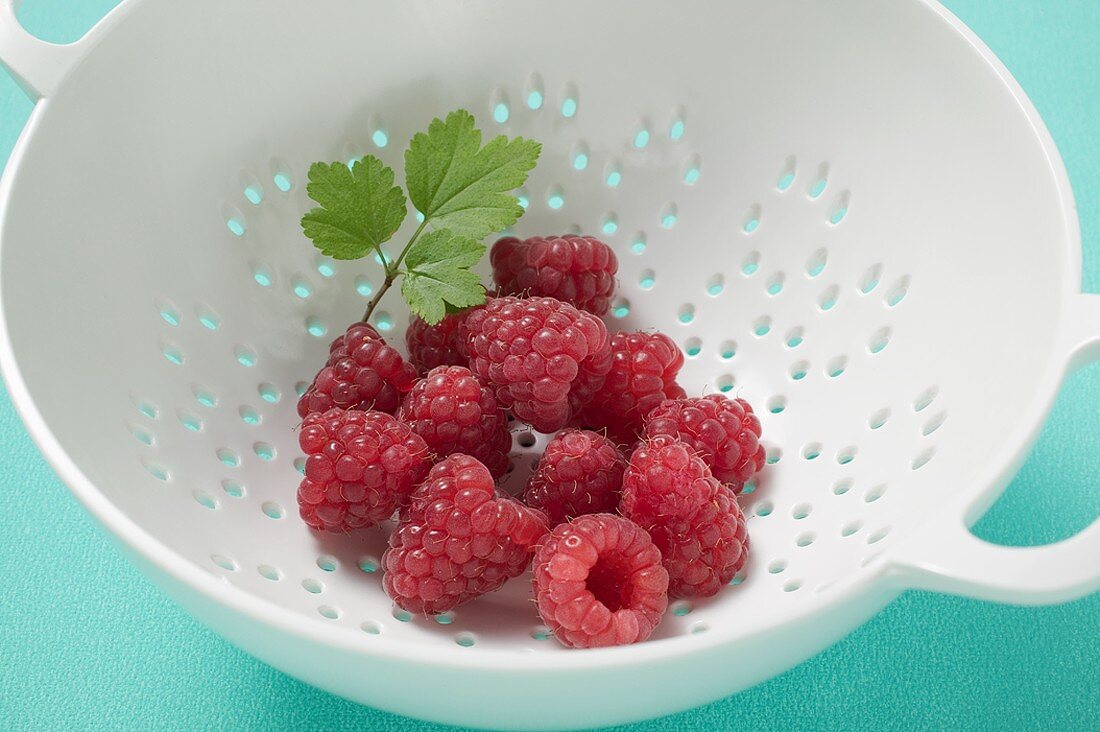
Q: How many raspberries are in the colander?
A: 12